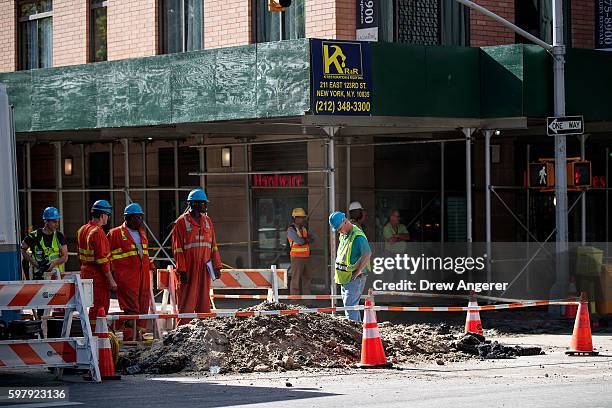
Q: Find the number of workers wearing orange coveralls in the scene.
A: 3